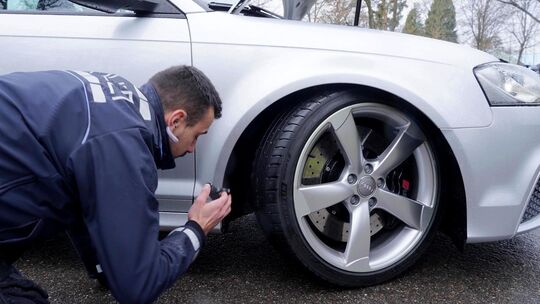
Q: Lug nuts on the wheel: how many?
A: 5